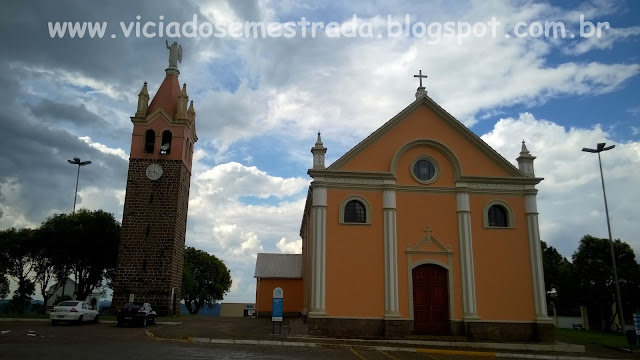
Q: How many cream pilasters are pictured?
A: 4